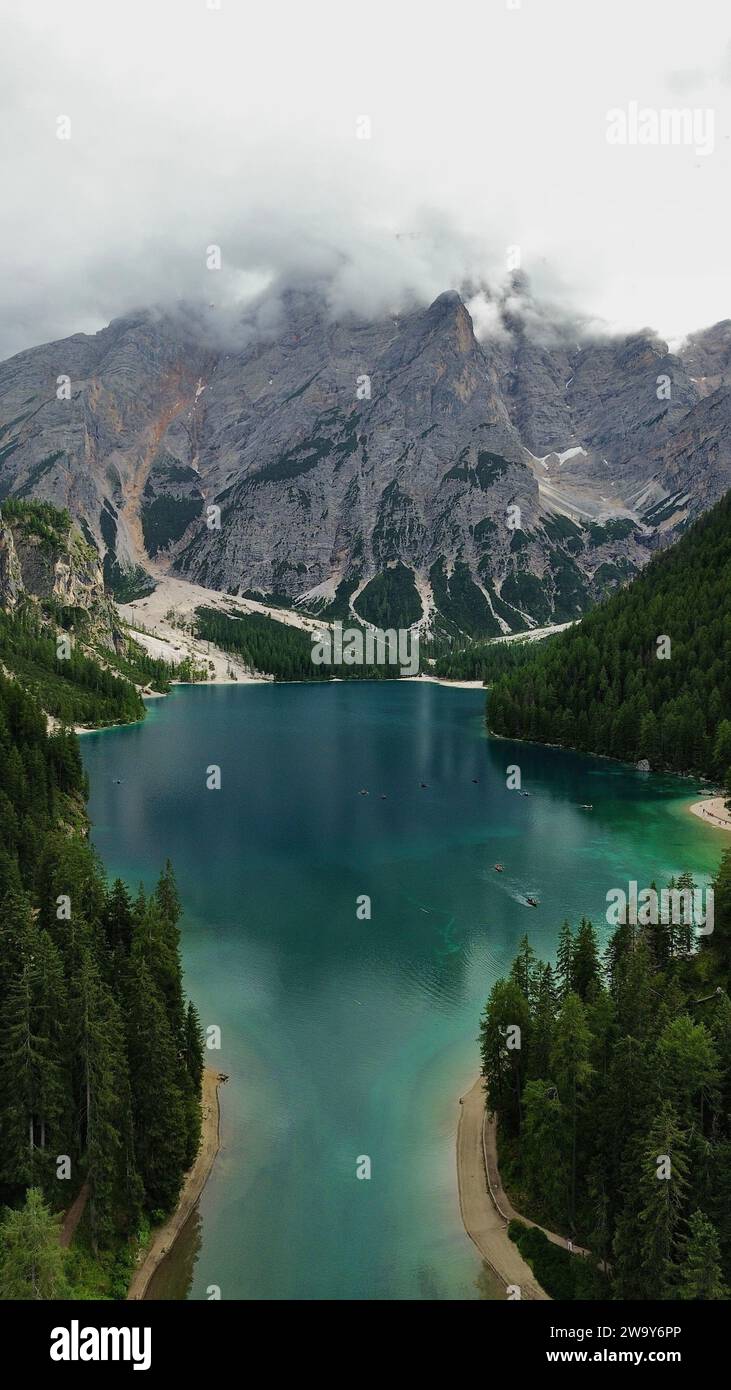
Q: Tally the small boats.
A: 9